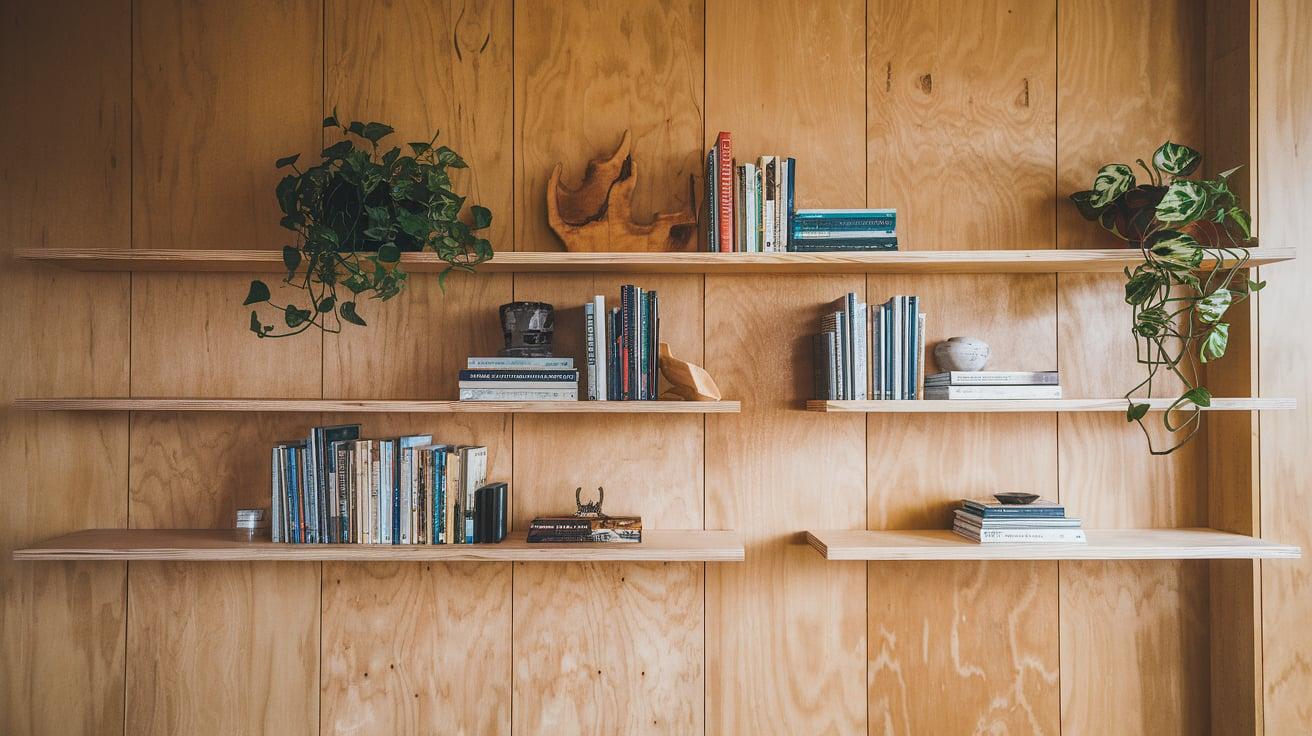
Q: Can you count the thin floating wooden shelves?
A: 5